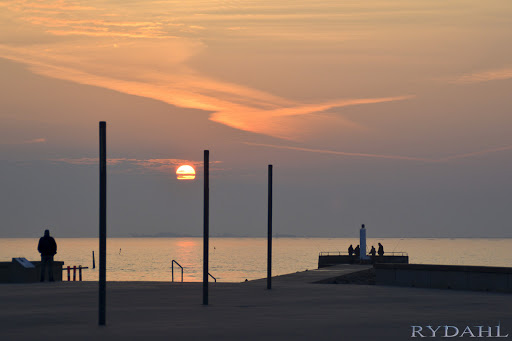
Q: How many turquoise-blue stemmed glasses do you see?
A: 0